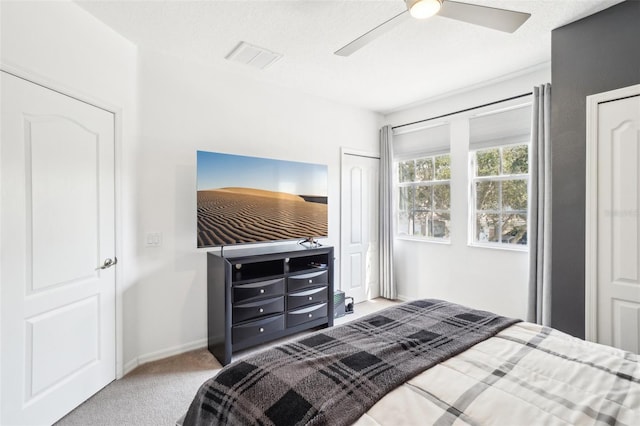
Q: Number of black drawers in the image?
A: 6